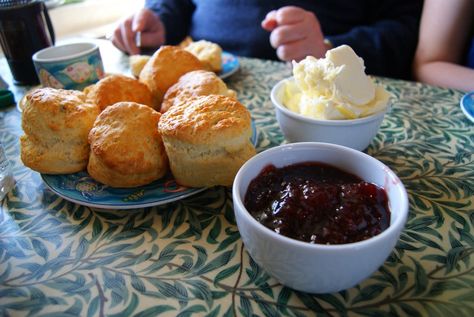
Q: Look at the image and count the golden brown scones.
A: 6